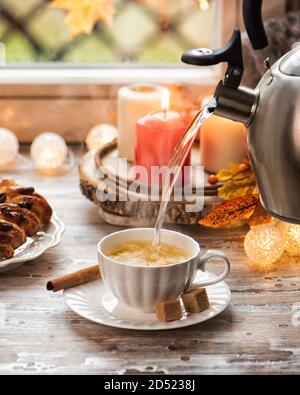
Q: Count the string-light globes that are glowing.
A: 5